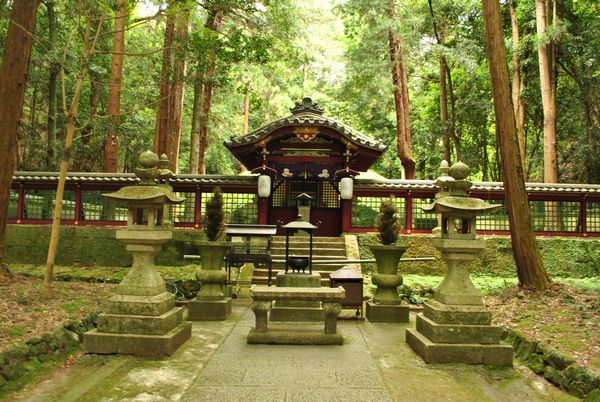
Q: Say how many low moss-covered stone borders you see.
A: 2